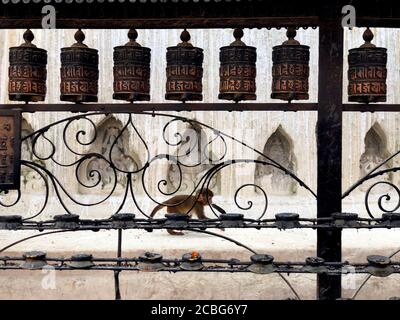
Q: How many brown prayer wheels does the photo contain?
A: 7